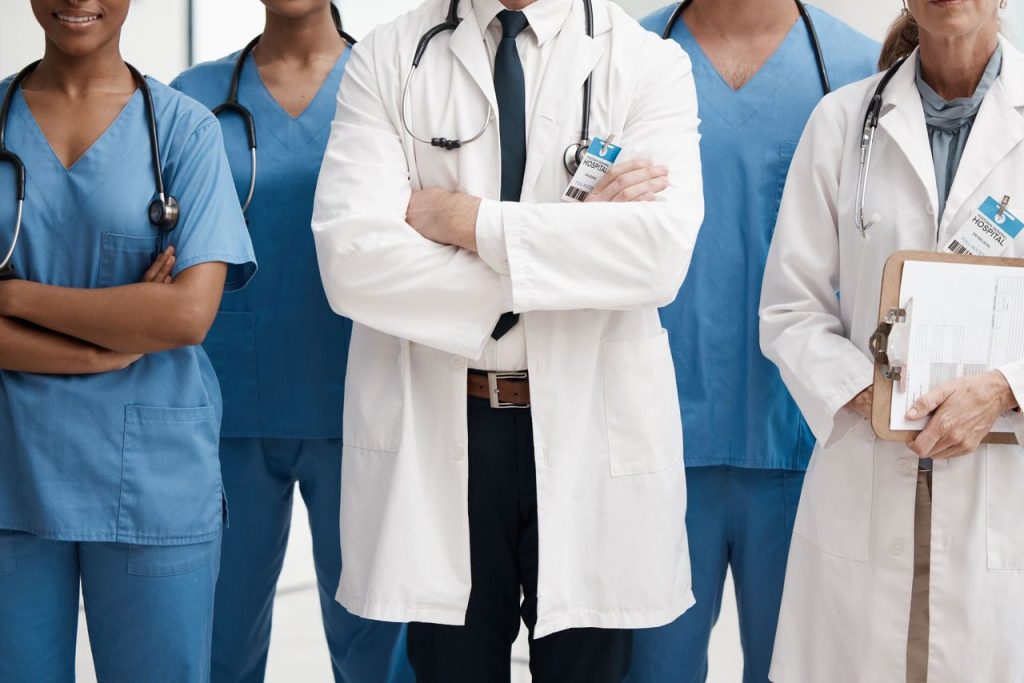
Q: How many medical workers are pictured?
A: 5